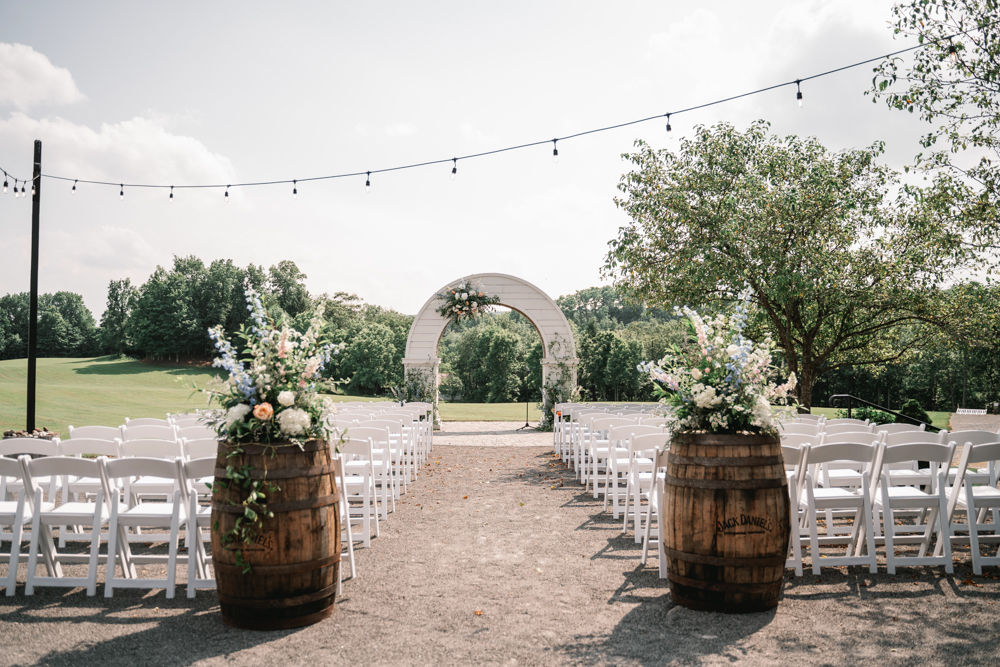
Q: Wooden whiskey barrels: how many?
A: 2